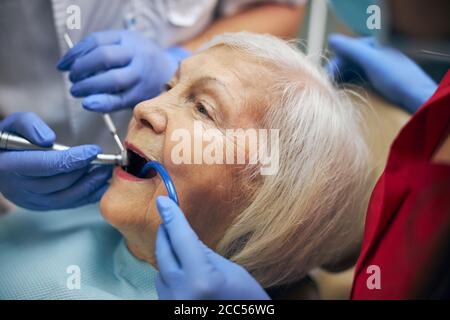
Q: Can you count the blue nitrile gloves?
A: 4